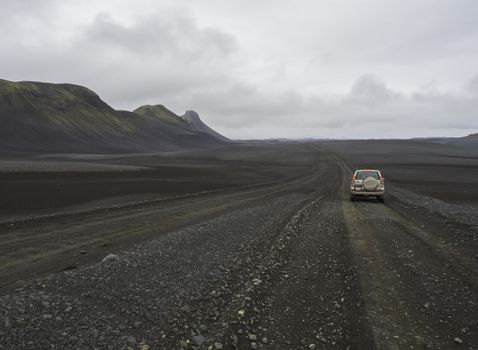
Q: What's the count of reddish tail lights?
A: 2